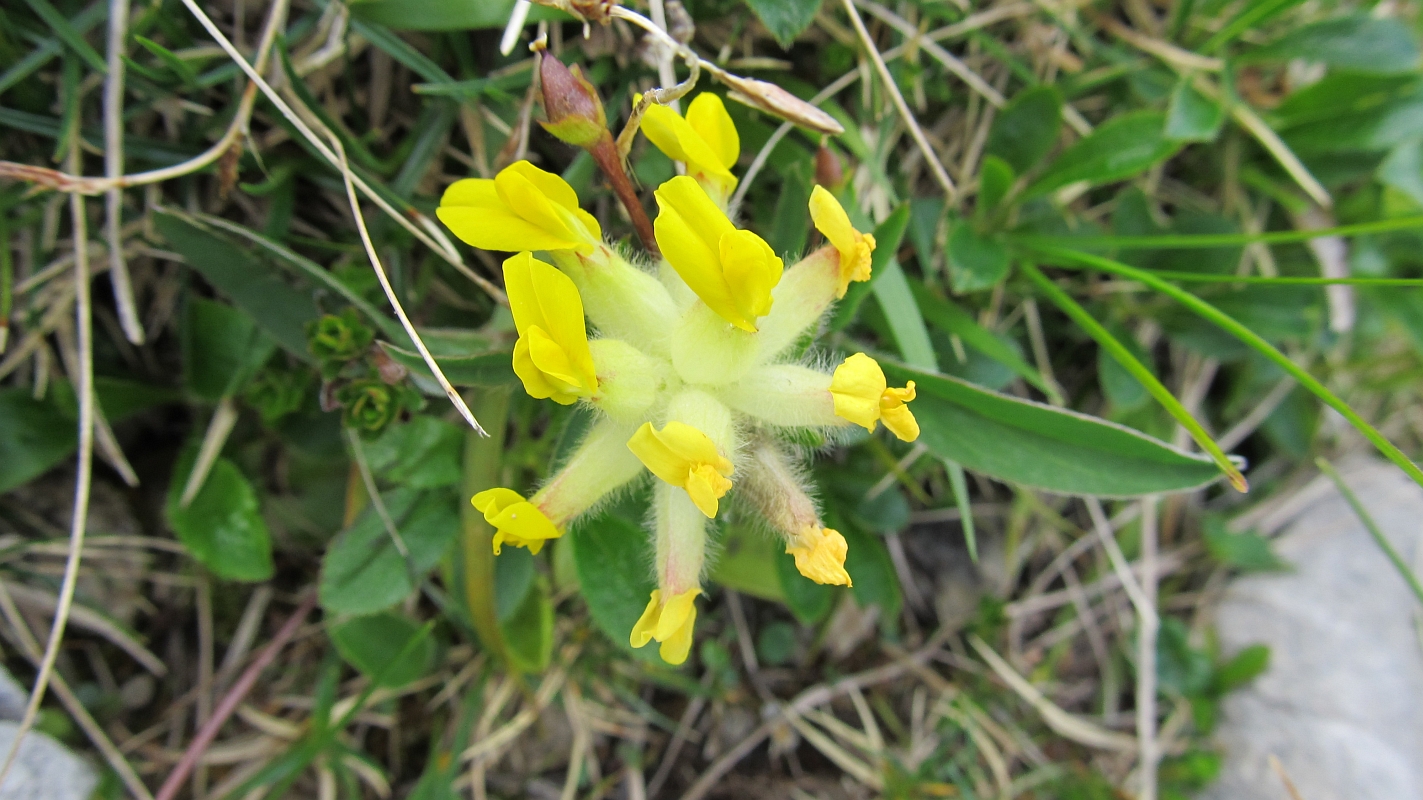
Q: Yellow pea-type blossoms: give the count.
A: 10